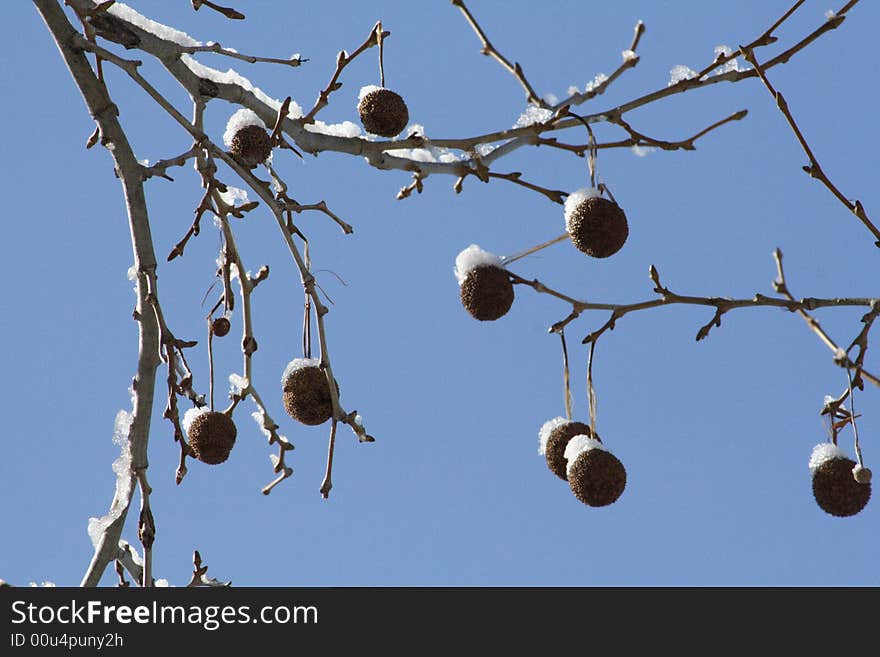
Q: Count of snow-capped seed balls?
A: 9